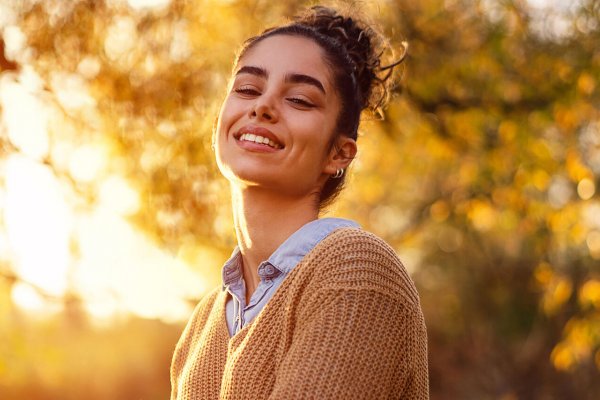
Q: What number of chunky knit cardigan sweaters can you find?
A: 1